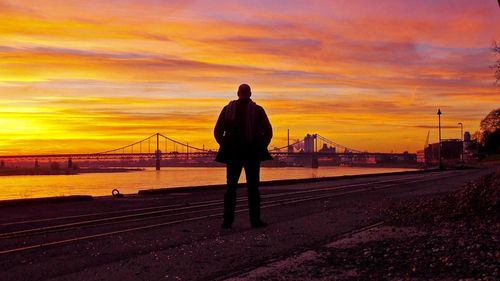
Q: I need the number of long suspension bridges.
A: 1